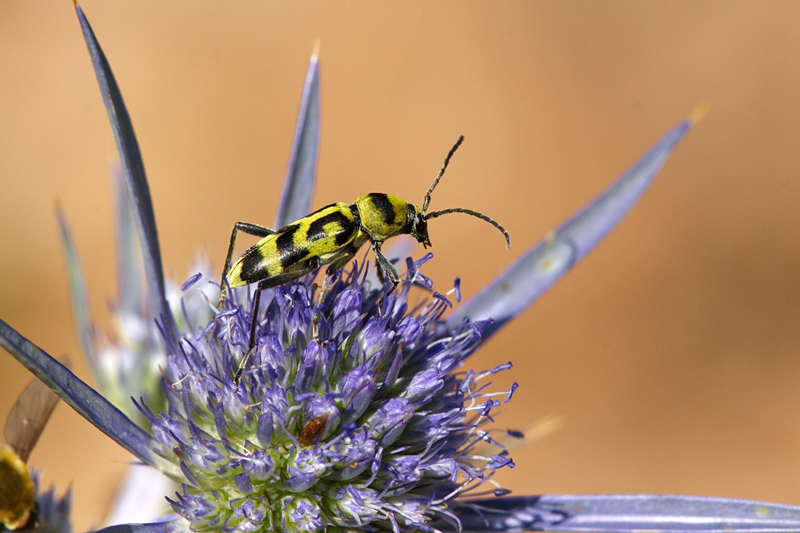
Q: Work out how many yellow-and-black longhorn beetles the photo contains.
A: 1